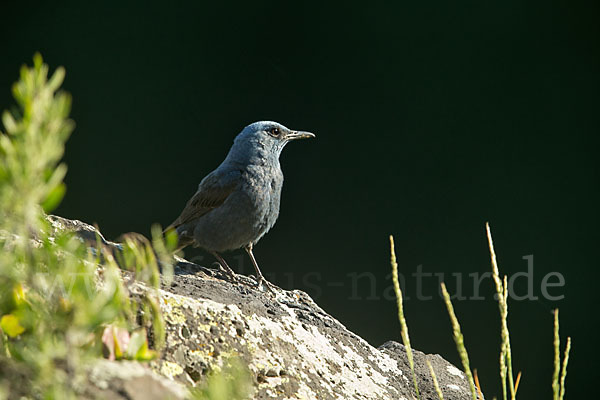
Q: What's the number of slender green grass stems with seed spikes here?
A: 7